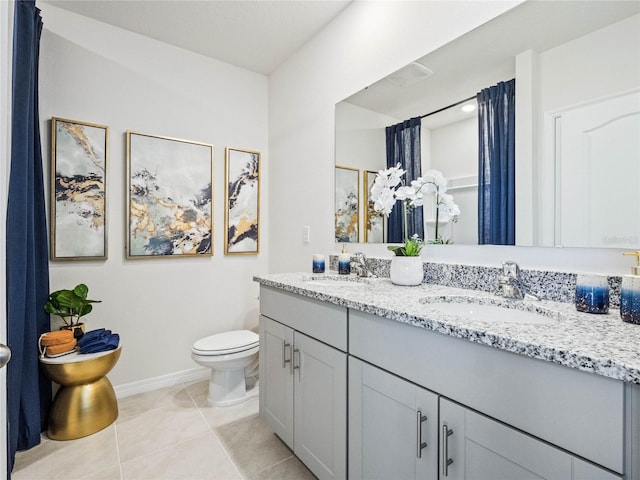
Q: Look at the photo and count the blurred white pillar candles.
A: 0